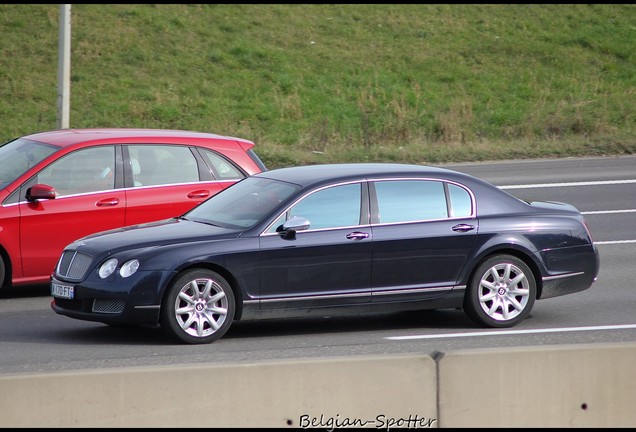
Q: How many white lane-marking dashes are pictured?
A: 4